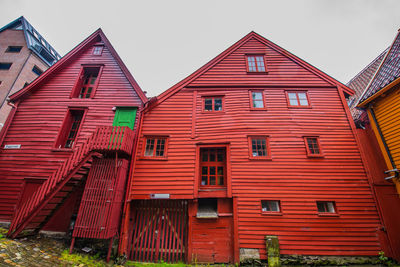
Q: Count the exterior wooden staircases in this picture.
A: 1